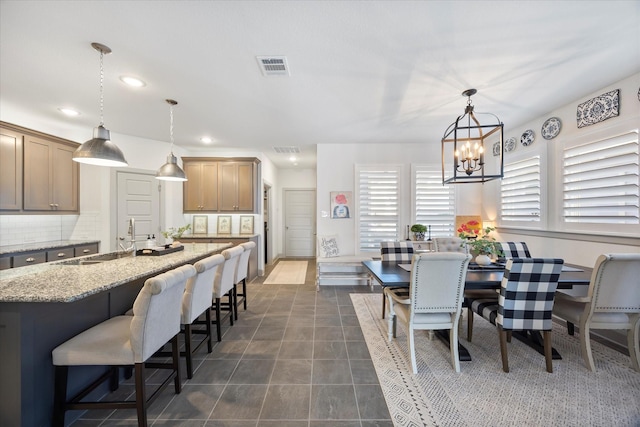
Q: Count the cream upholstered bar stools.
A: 4